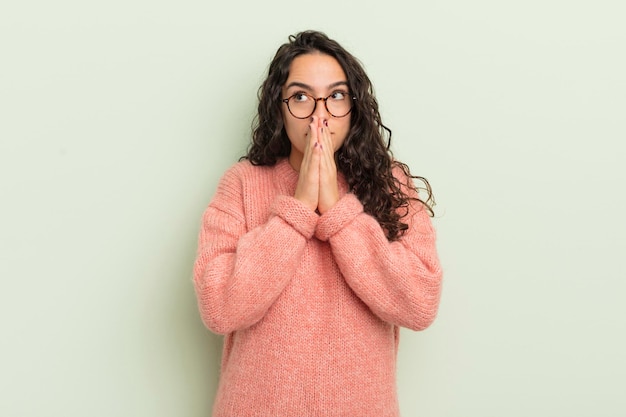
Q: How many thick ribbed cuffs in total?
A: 2